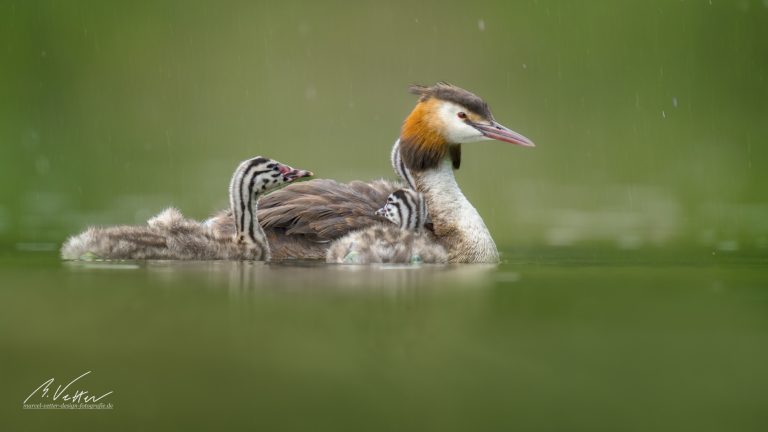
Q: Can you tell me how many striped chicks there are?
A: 3